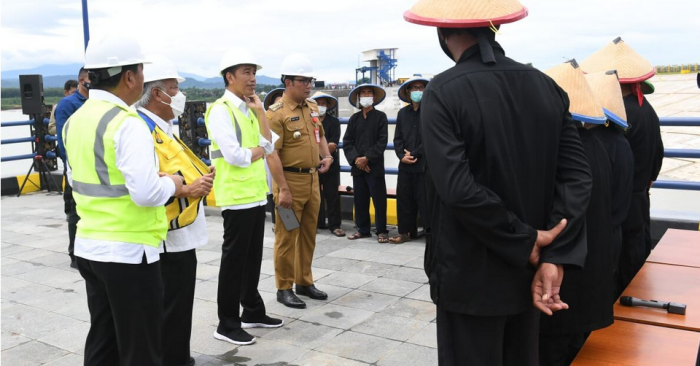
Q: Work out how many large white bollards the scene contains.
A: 0